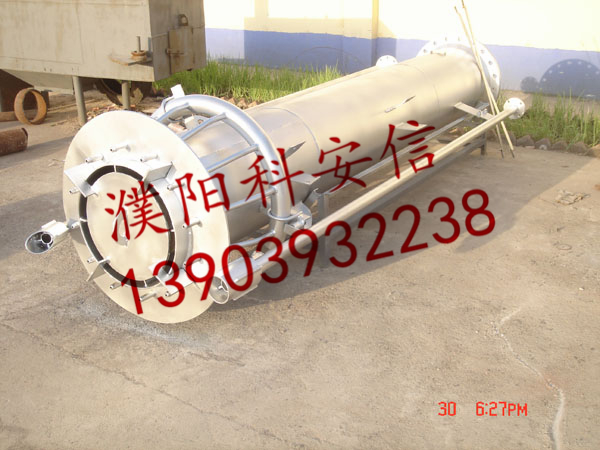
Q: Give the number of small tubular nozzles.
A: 12